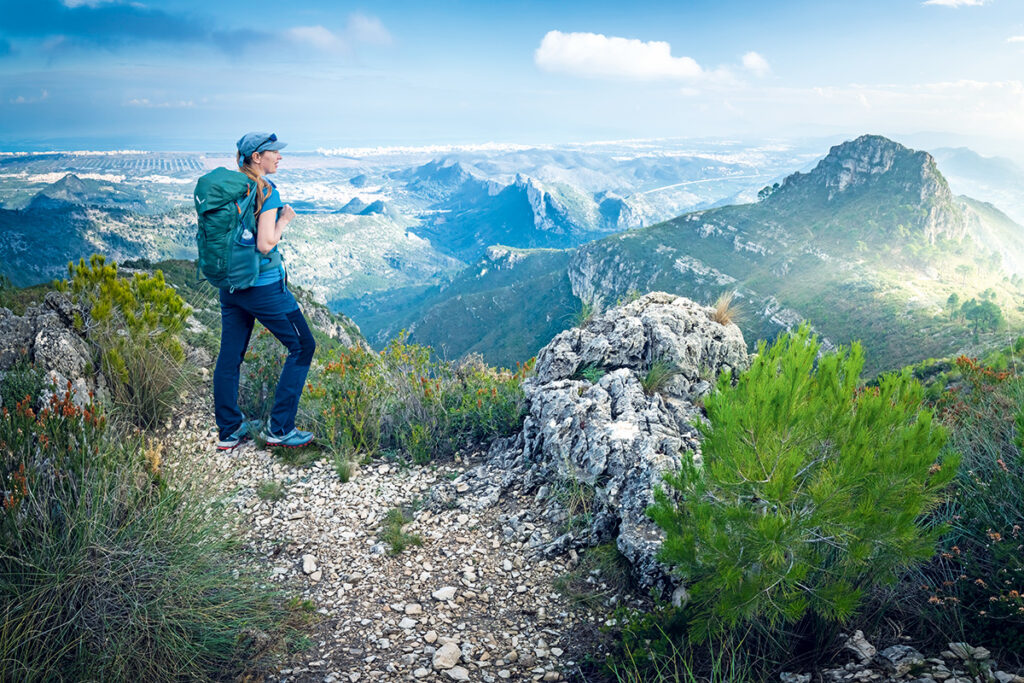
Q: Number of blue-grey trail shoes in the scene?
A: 2